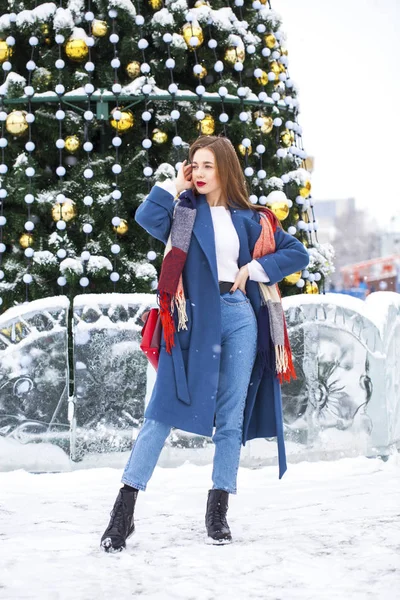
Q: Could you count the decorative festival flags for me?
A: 0